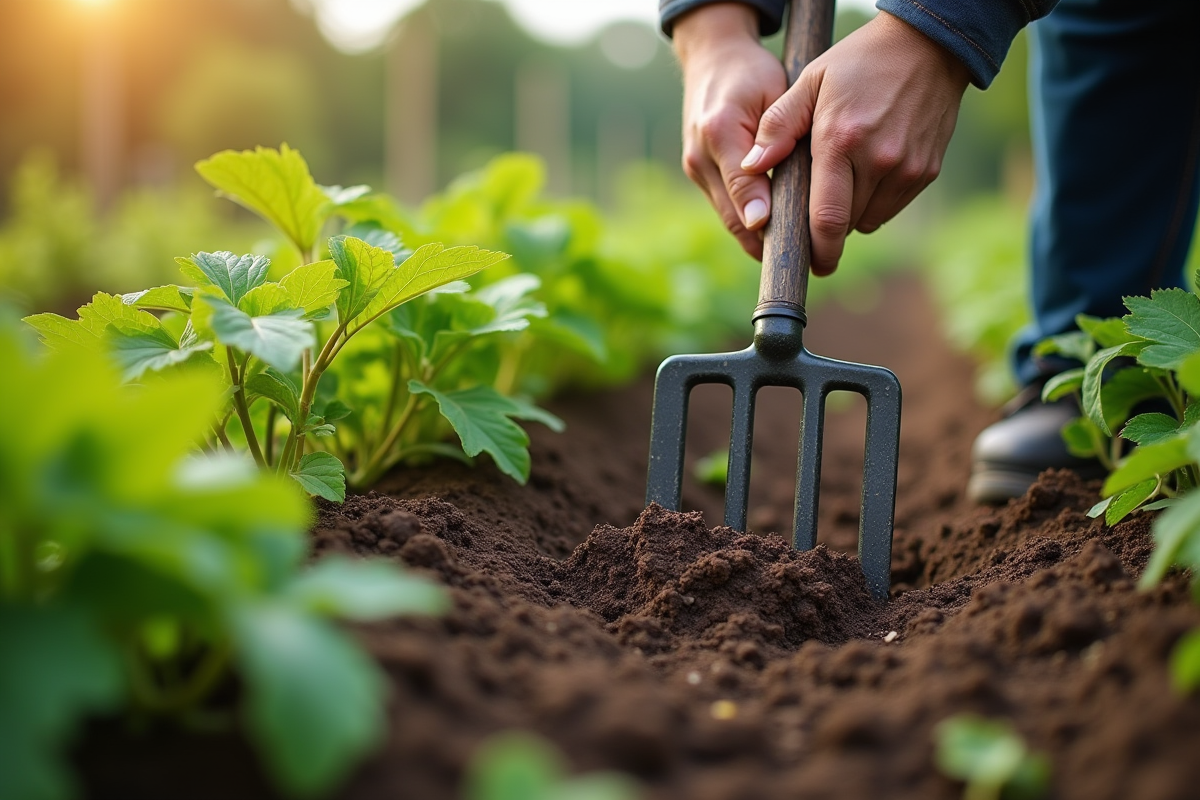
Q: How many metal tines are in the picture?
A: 4